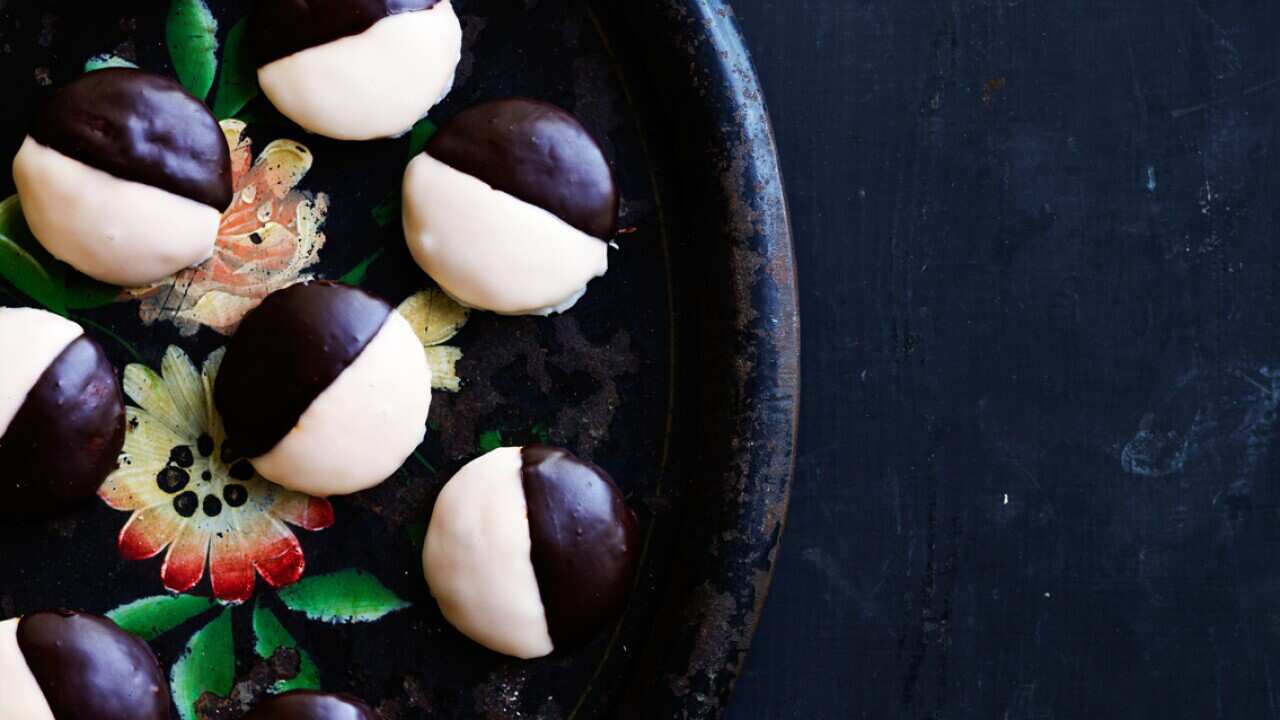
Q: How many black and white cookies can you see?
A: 8